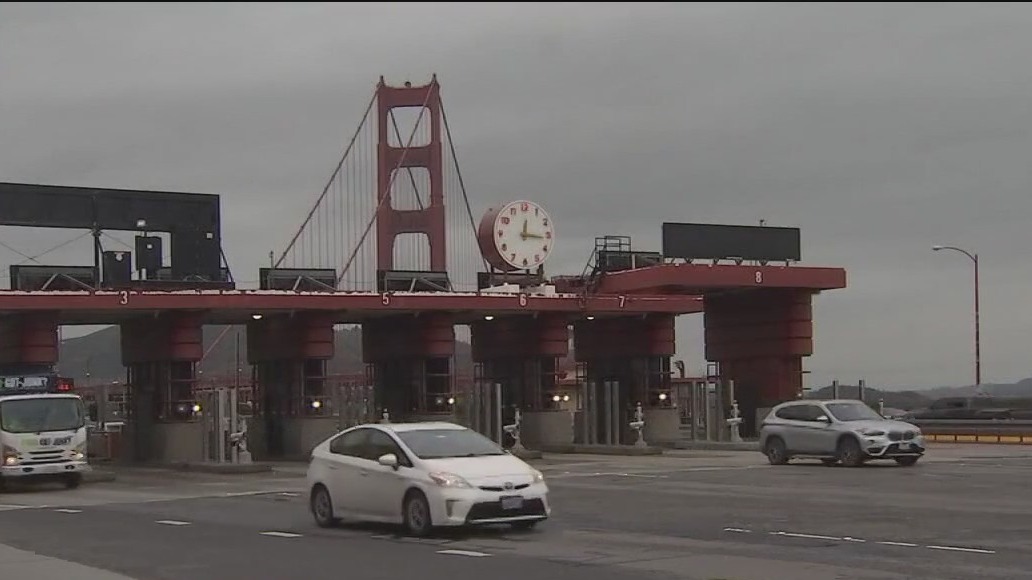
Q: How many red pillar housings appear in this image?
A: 7